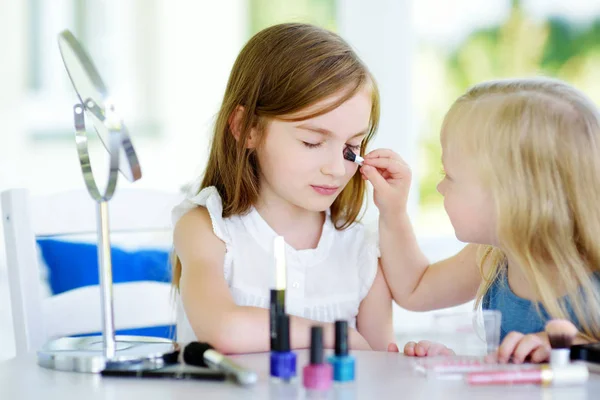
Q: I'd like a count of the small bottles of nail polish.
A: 3